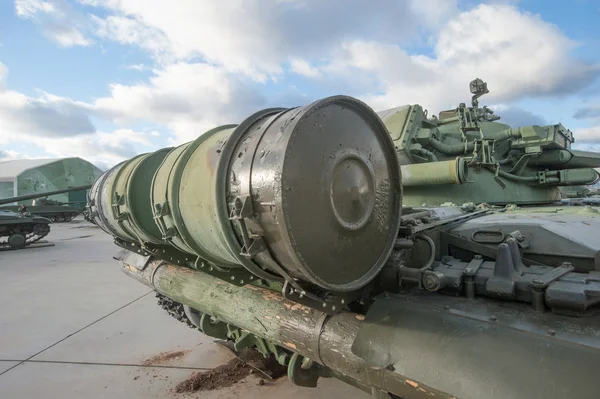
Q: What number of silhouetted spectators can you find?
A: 0